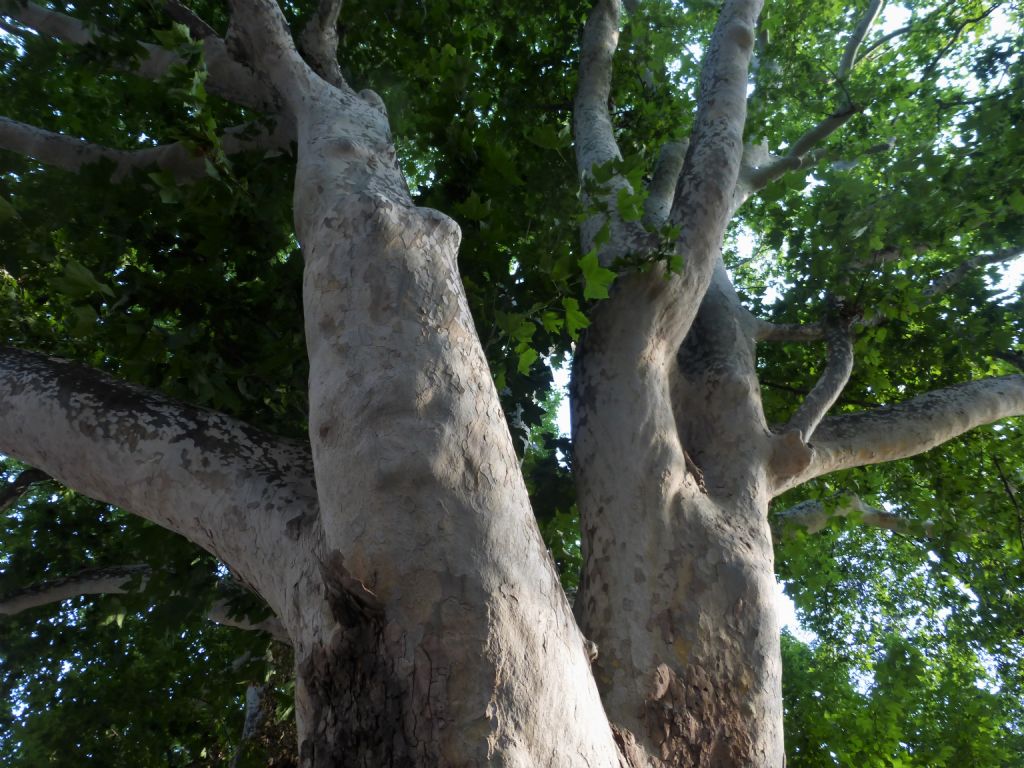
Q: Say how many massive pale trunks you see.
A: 2